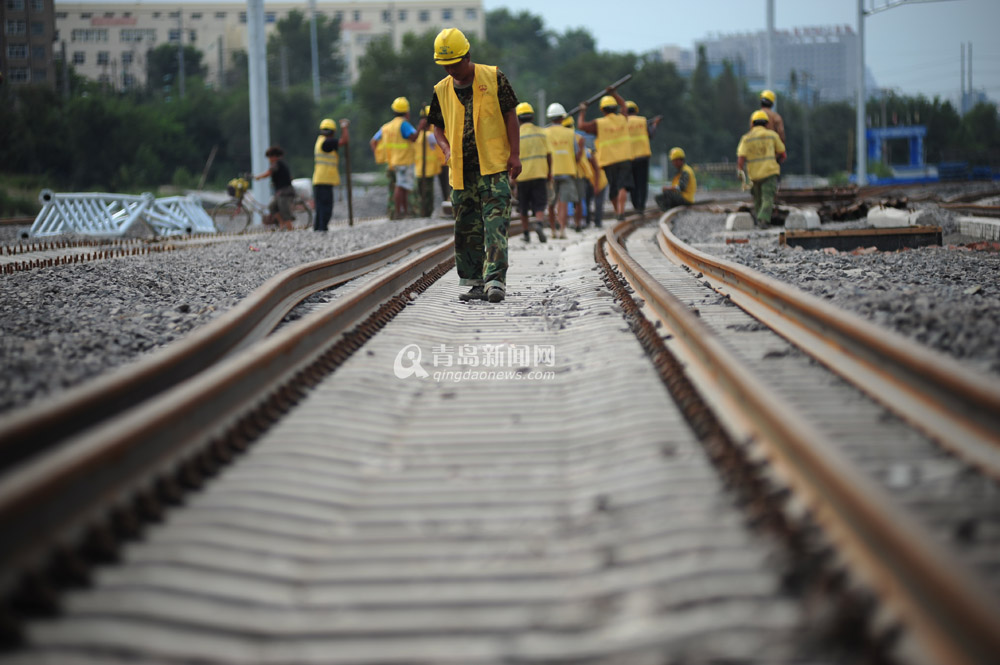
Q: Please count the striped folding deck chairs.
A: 0